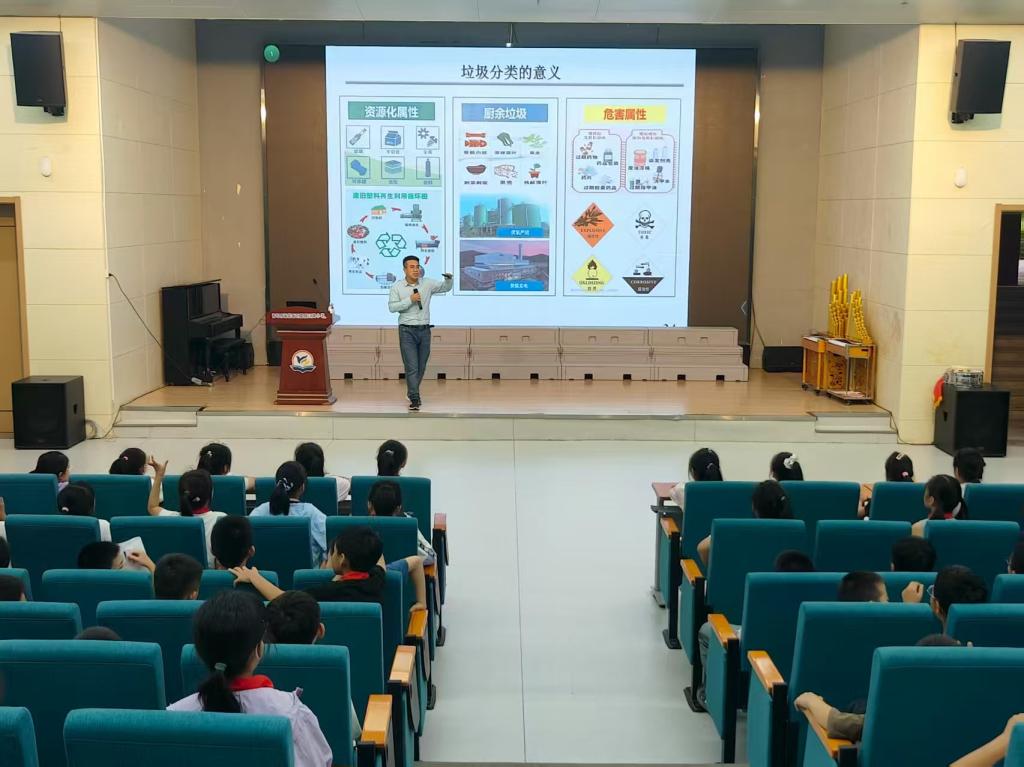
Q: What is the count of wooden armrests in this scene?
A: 10